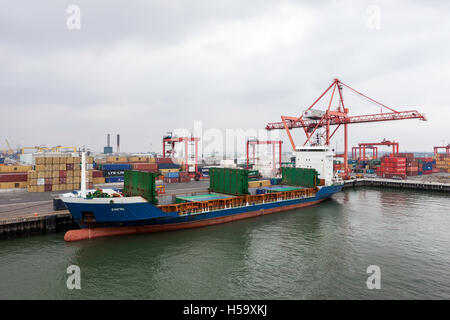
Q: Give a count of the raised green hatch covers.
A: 3